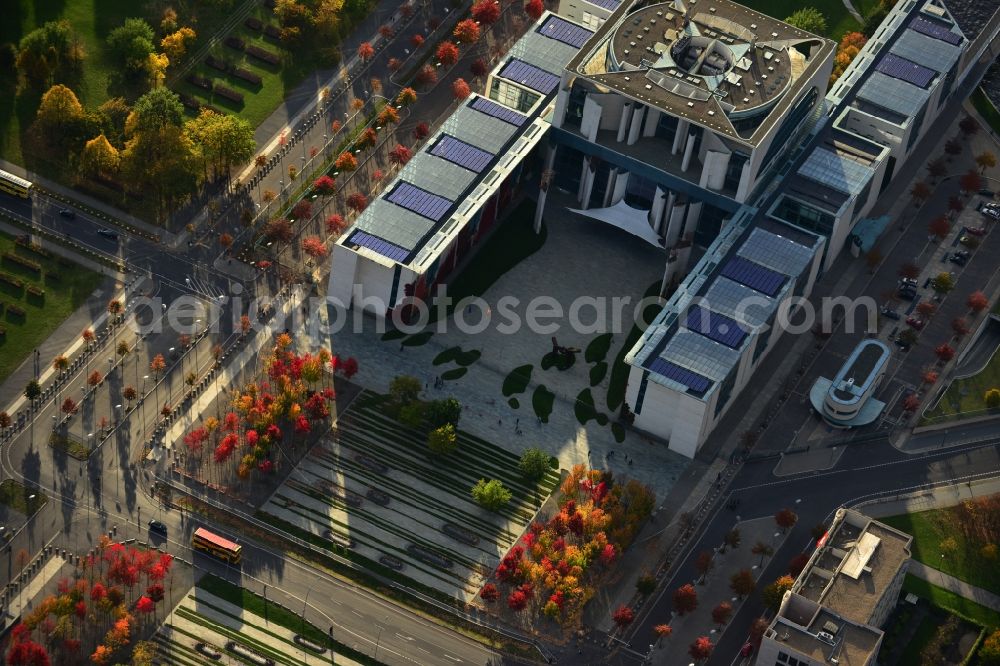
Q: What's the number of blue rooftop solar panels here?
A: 12